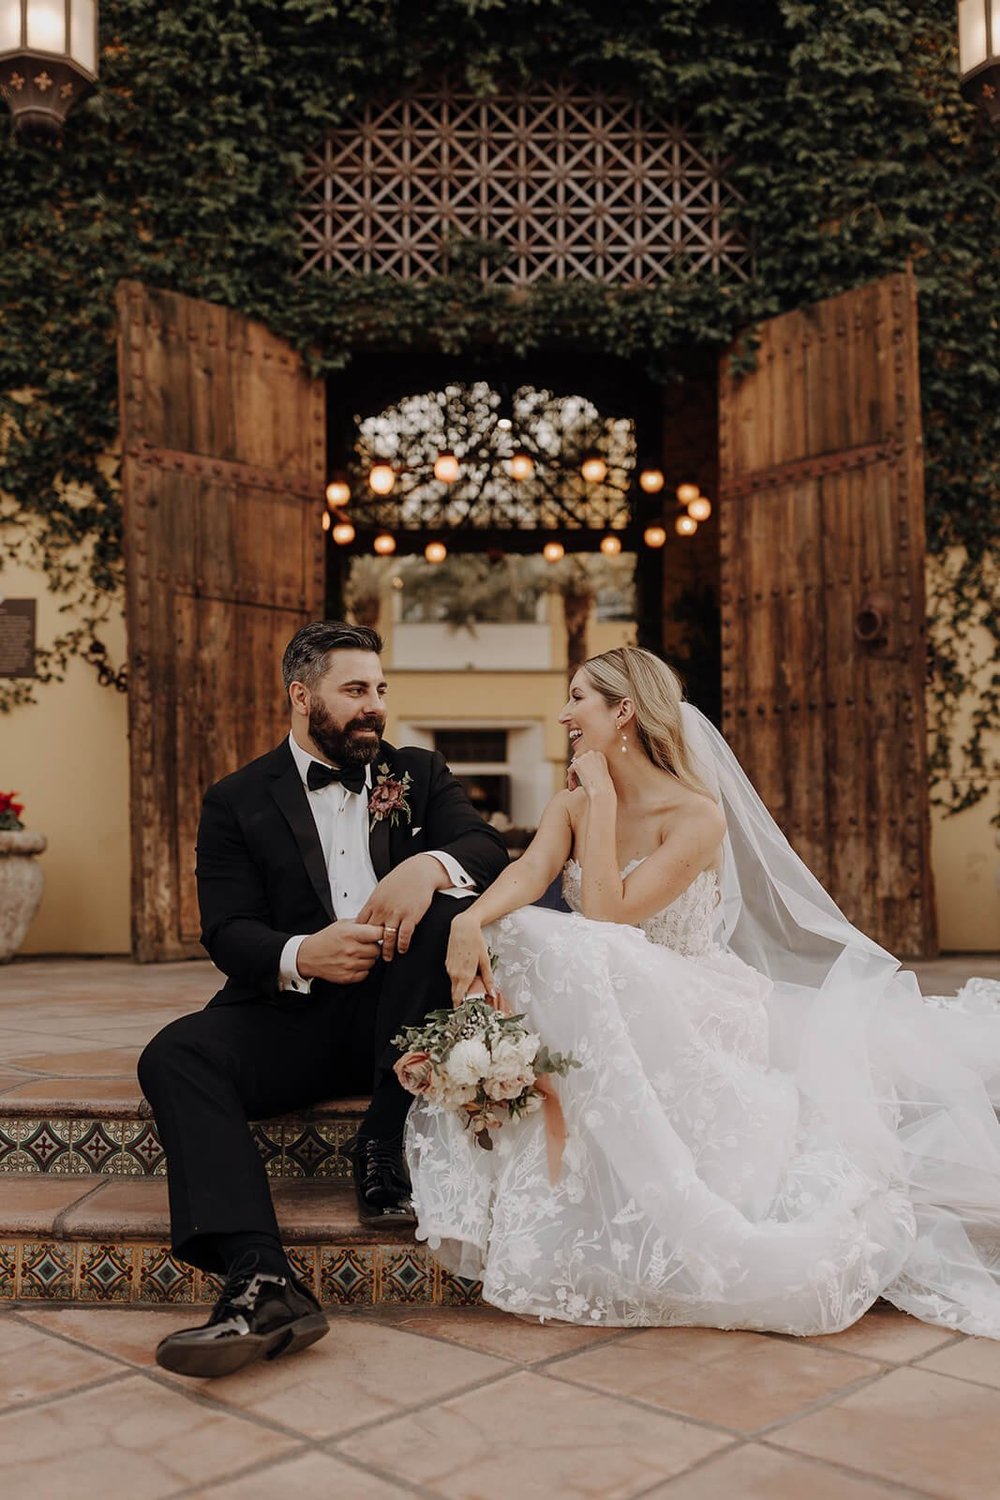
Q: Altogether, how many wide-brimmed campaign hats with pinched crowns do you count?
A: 0